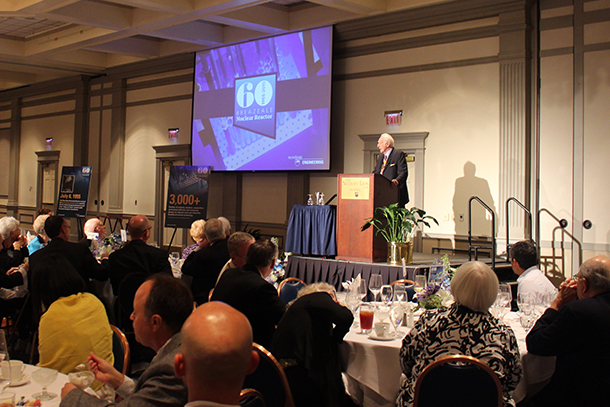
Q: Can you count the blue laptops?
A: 0